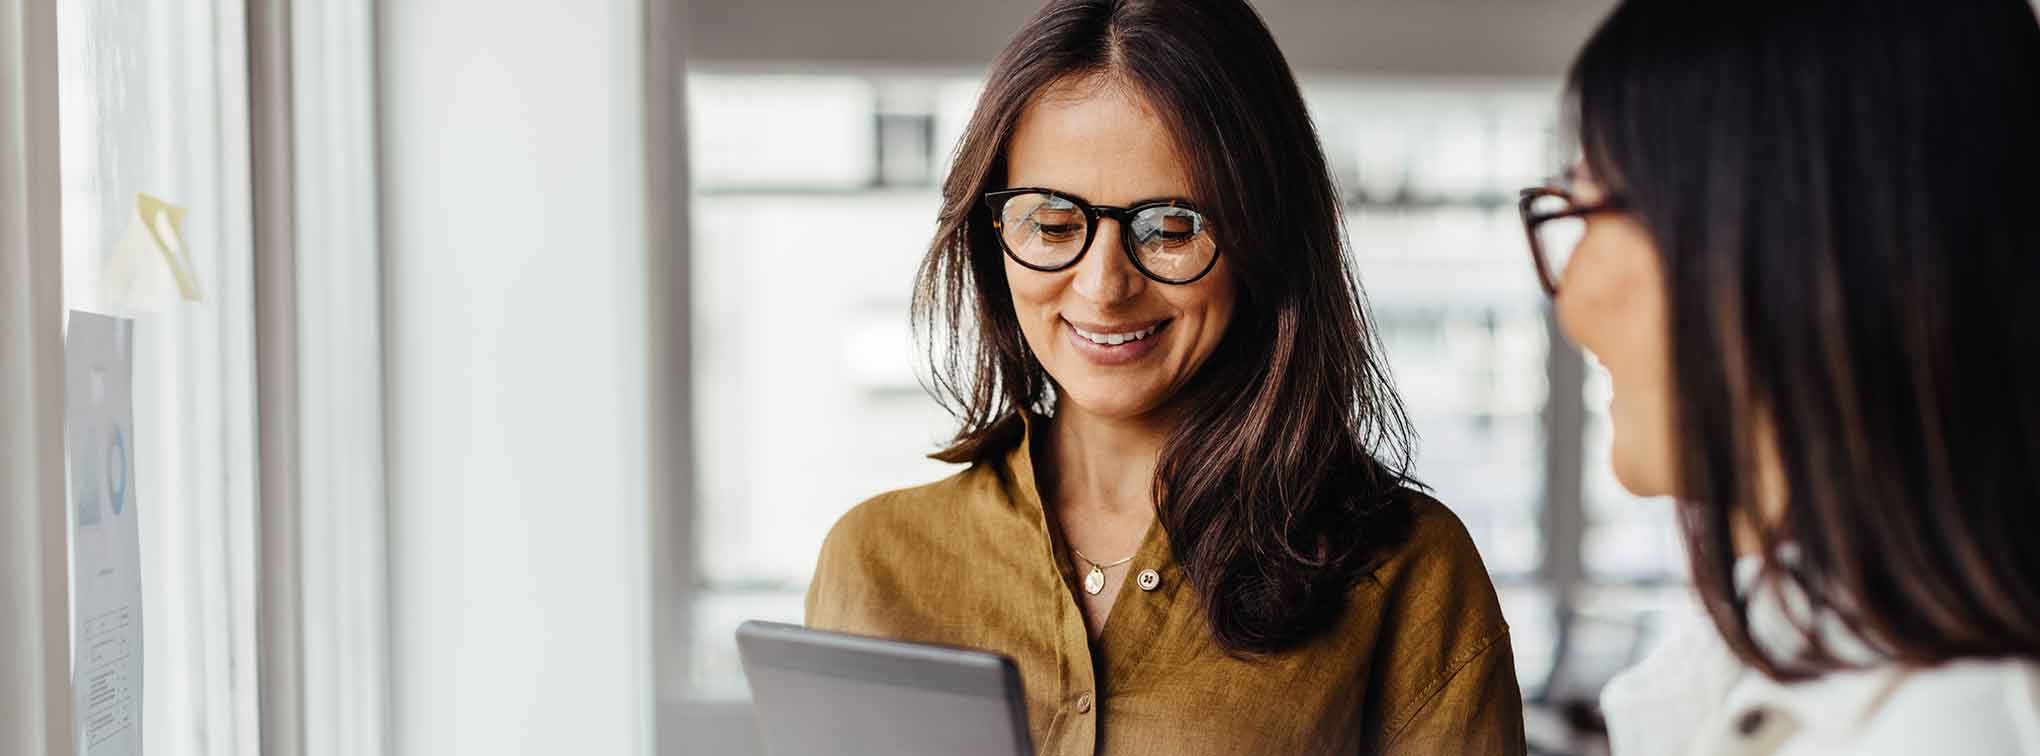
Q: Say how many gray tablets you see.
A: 1